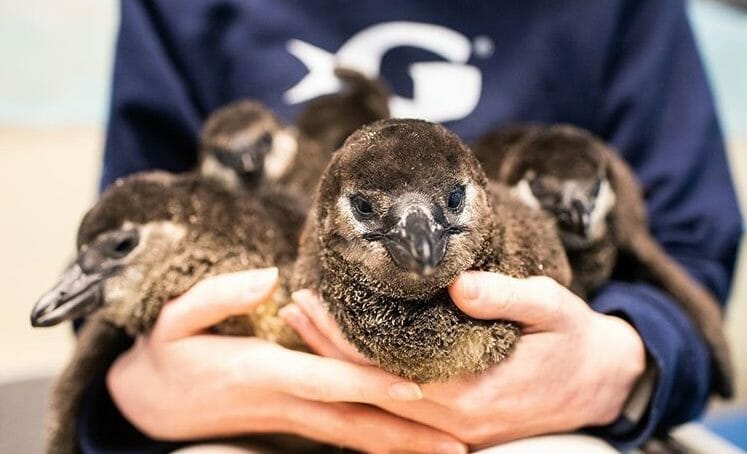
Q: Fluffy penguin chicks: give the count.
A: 4